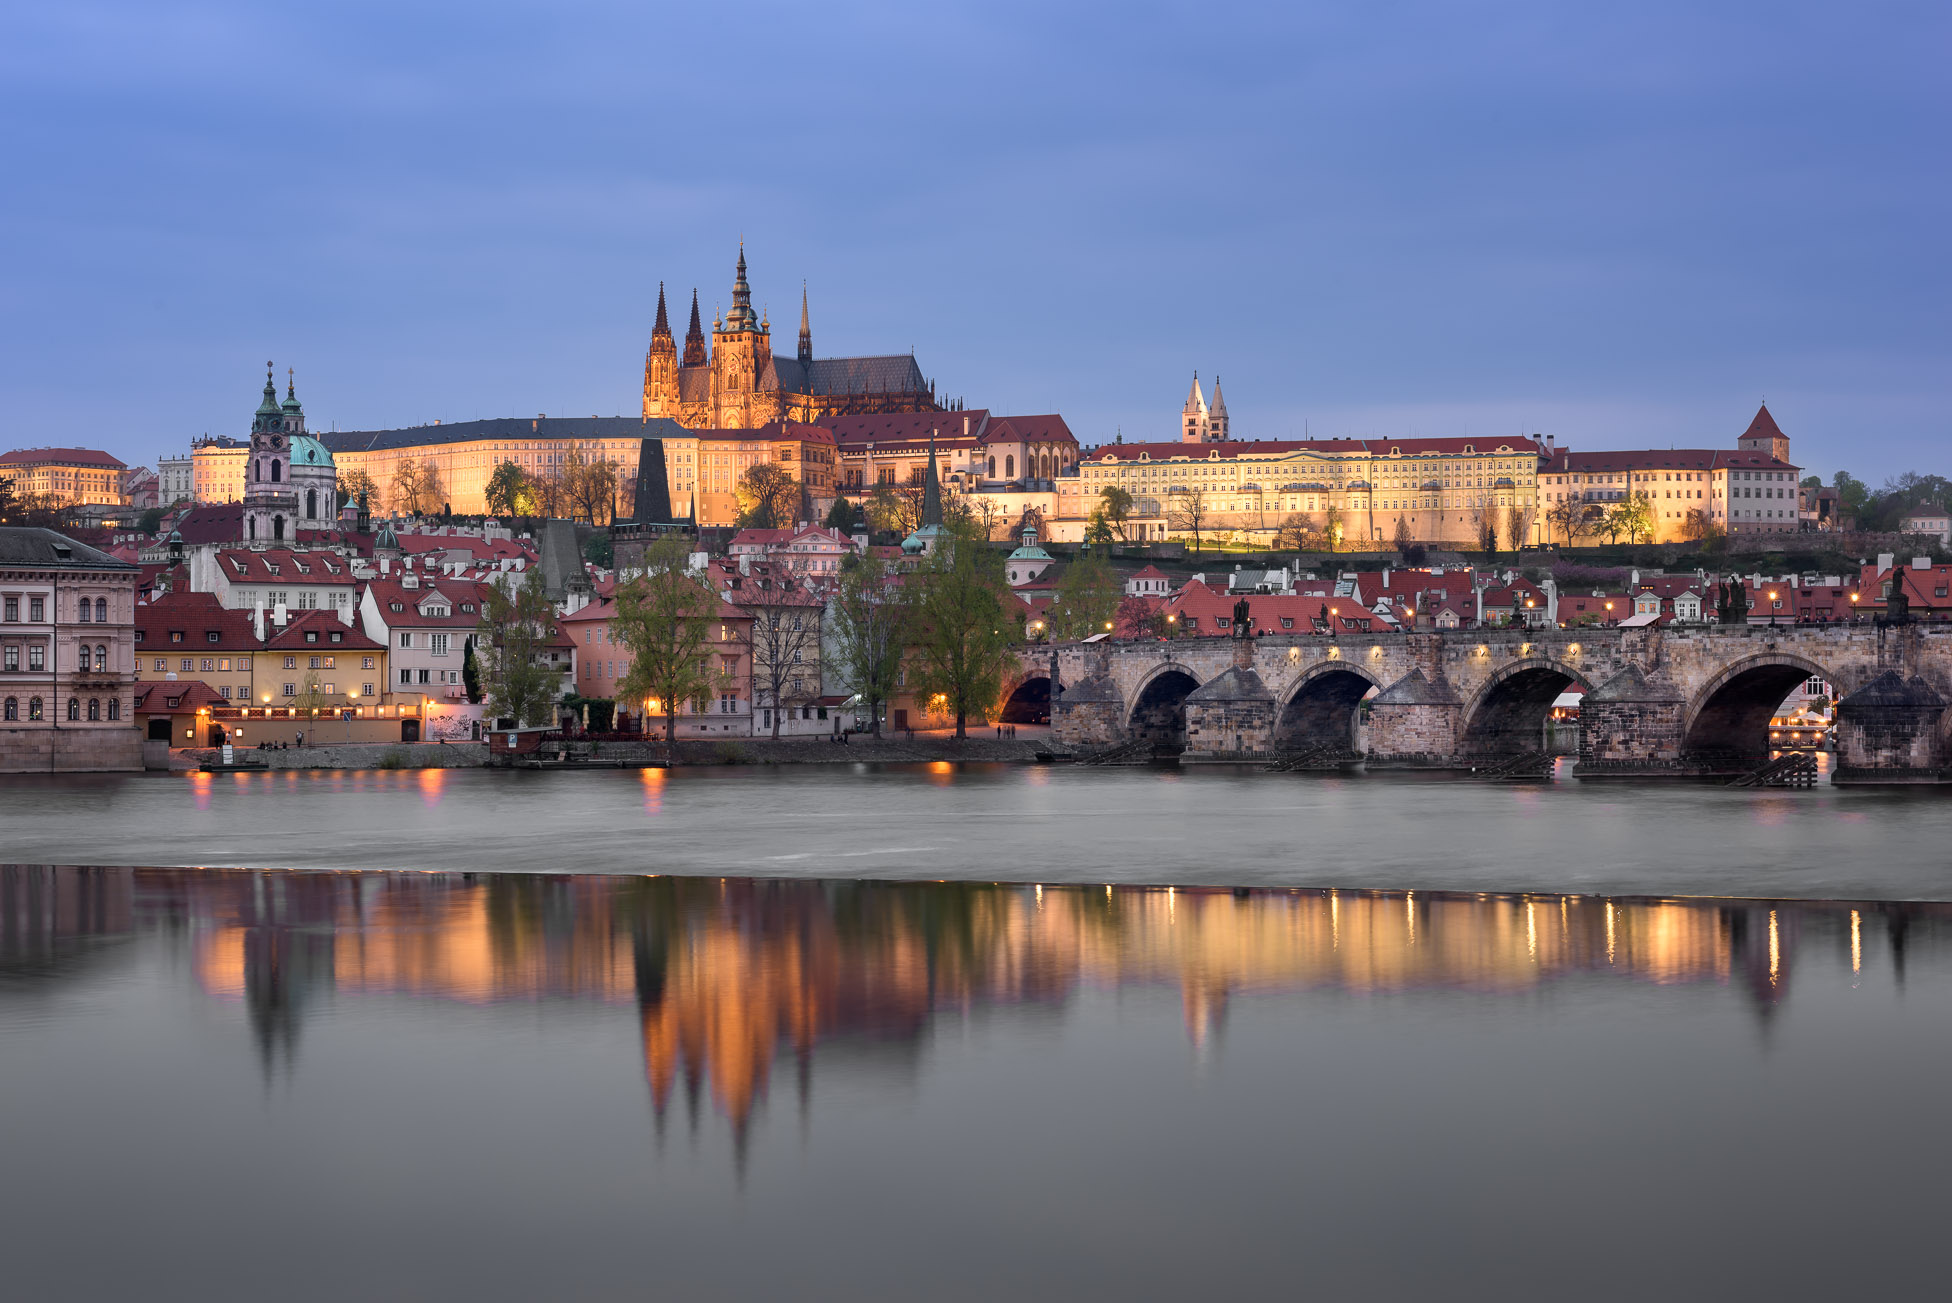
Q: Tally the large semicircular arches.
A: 5